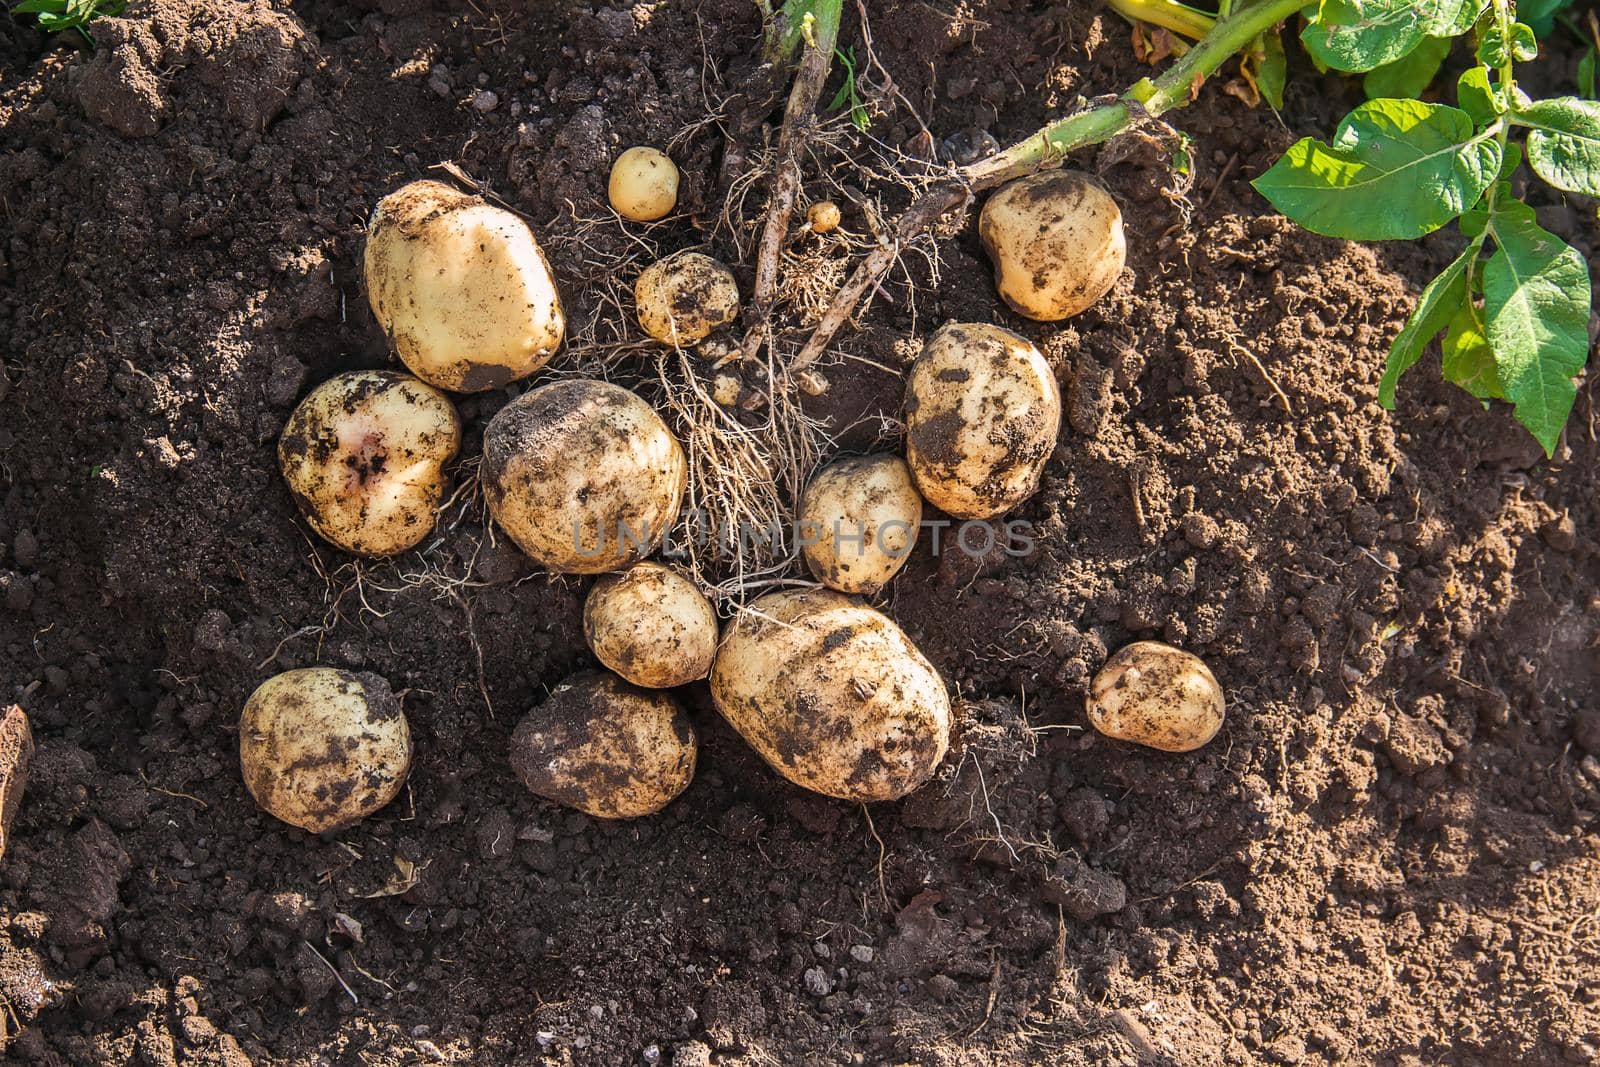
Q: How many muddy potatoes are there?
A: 12